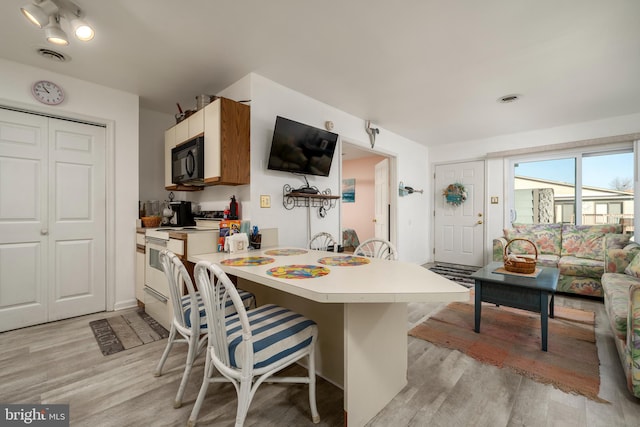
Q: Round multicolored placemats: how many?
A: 4